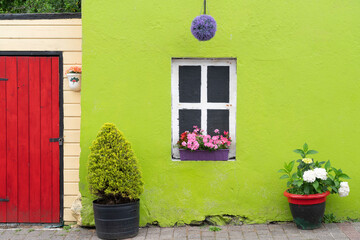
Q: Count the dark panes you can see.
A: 4